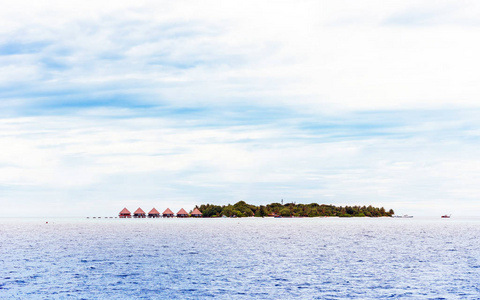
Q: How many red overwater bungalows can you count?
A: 6